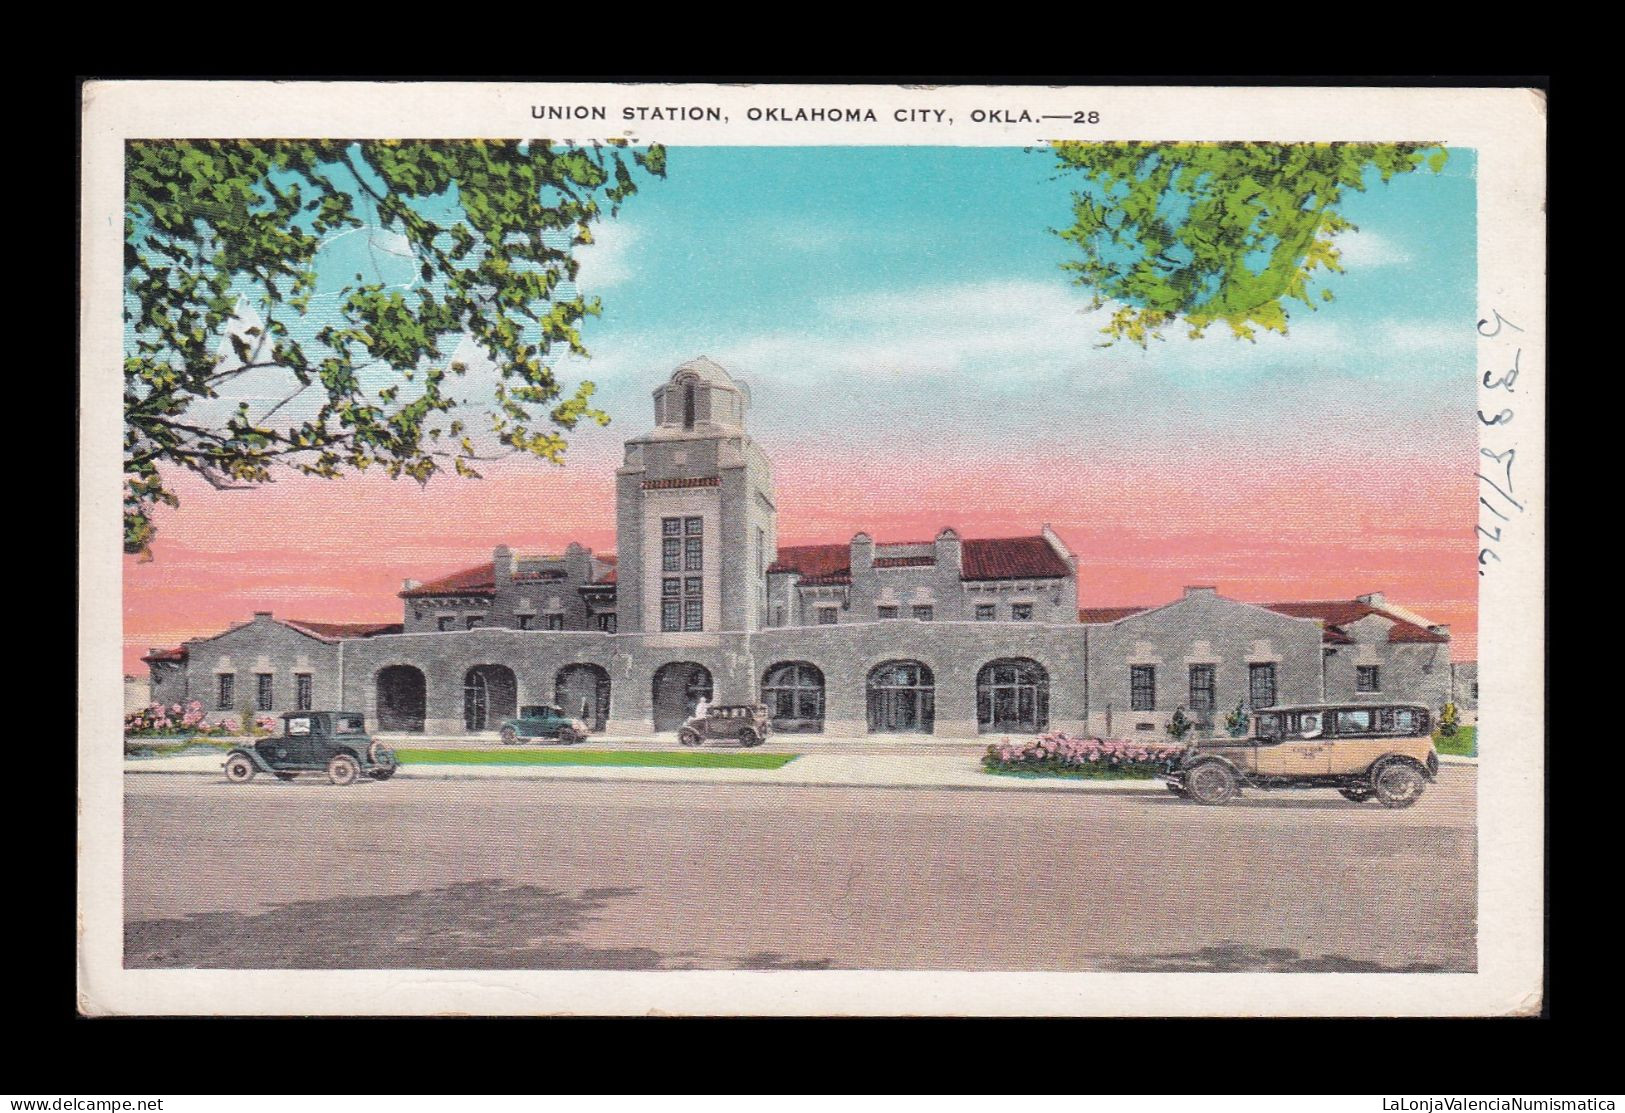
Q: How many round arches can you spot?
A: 7